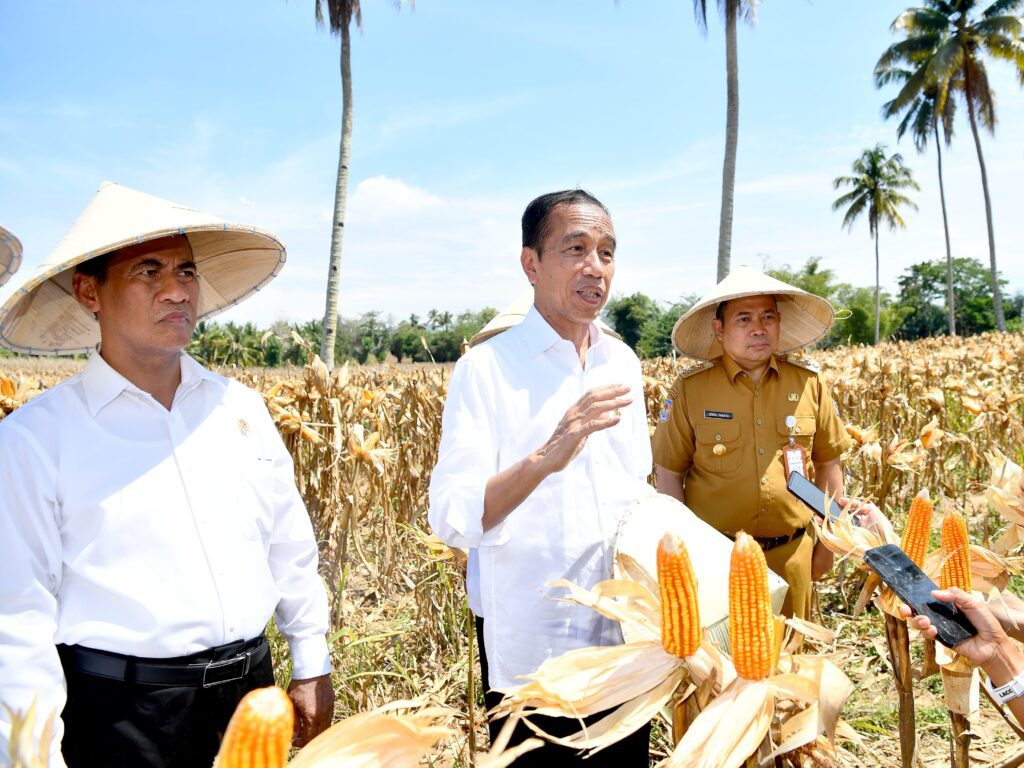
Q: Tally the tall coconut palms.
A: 5